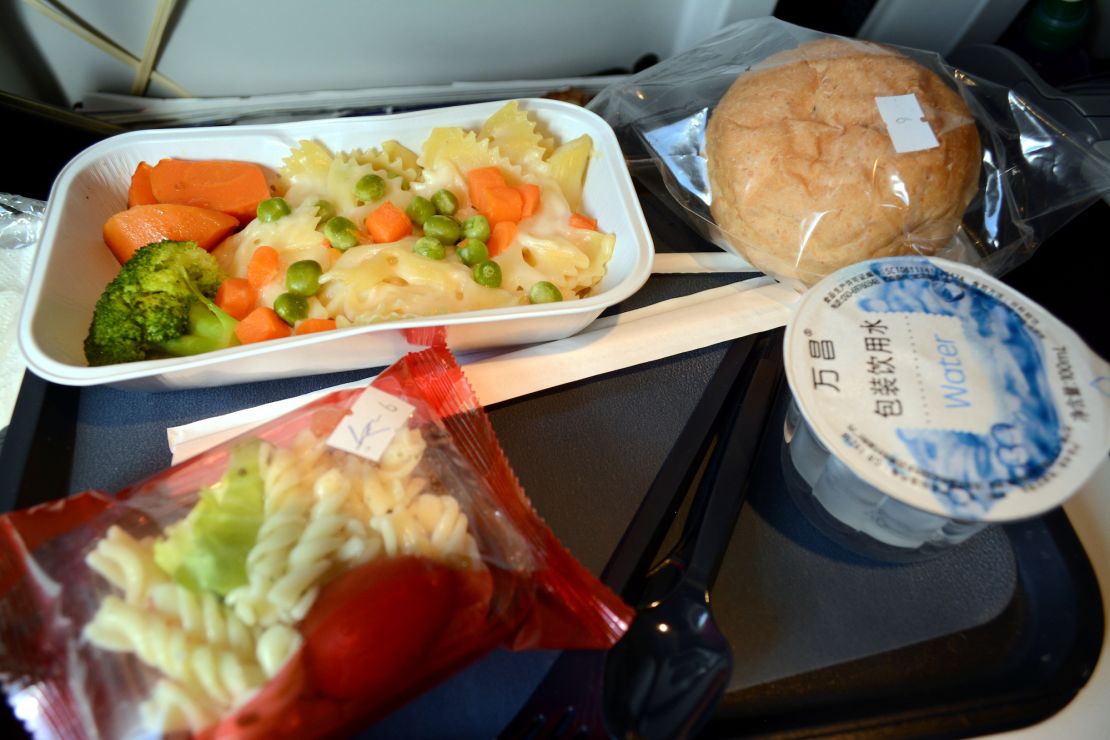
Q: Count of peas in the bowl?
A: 14